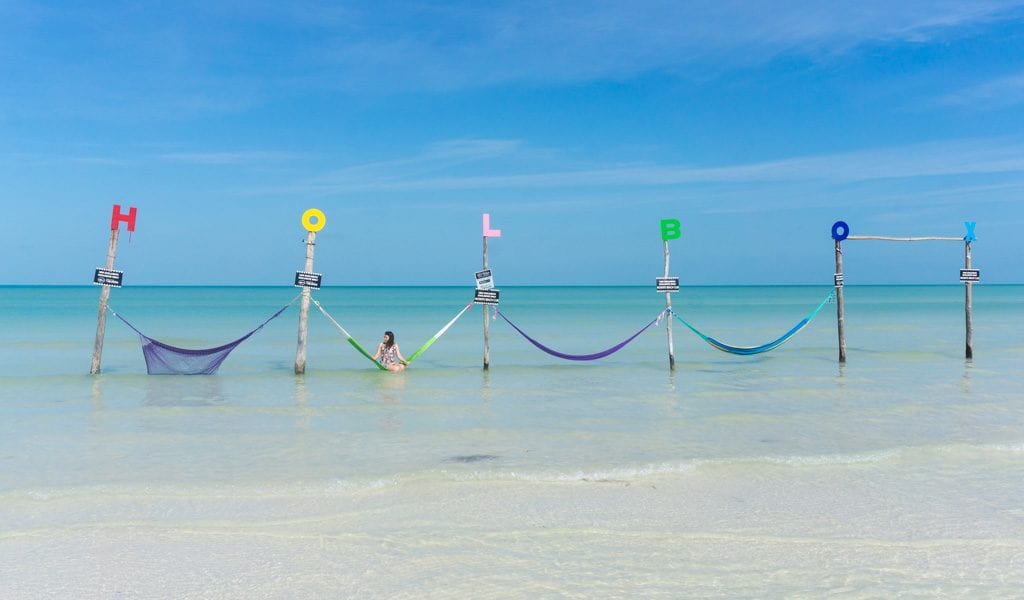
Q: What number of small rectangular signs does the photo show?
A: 7